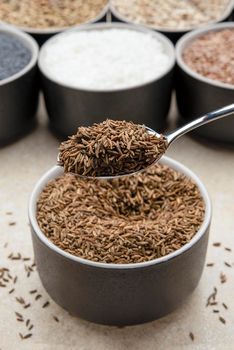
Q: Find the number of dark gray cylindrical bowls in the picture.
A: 6